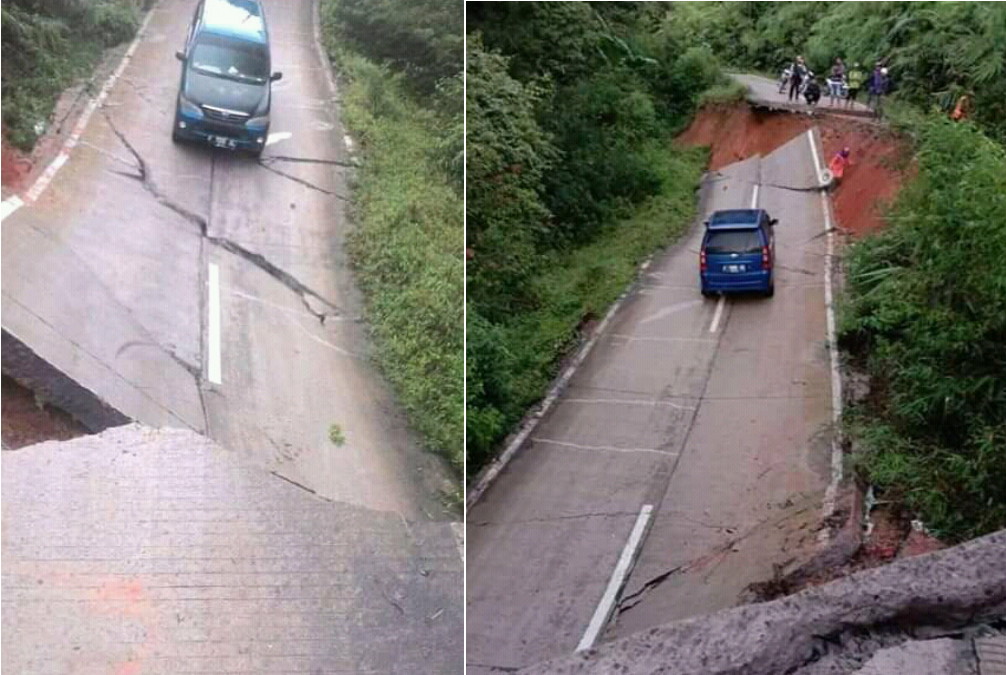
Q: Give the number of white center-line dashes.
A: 4